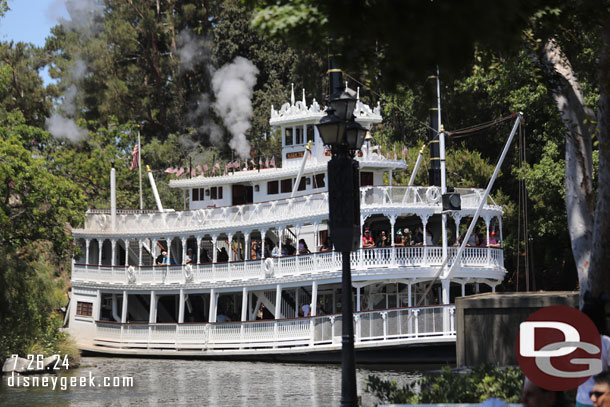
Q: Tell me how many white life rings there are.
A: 6